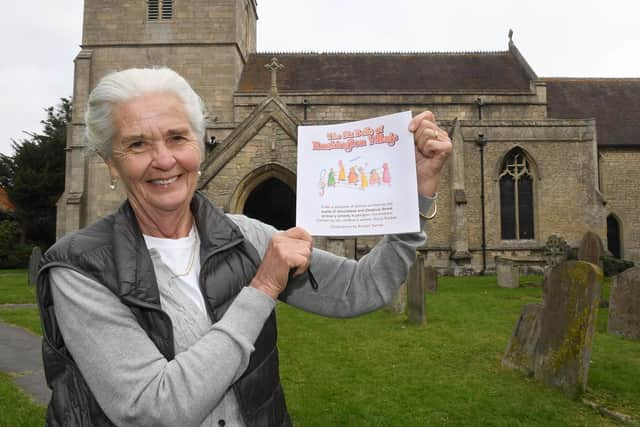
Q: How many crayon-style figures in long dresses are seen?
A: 6